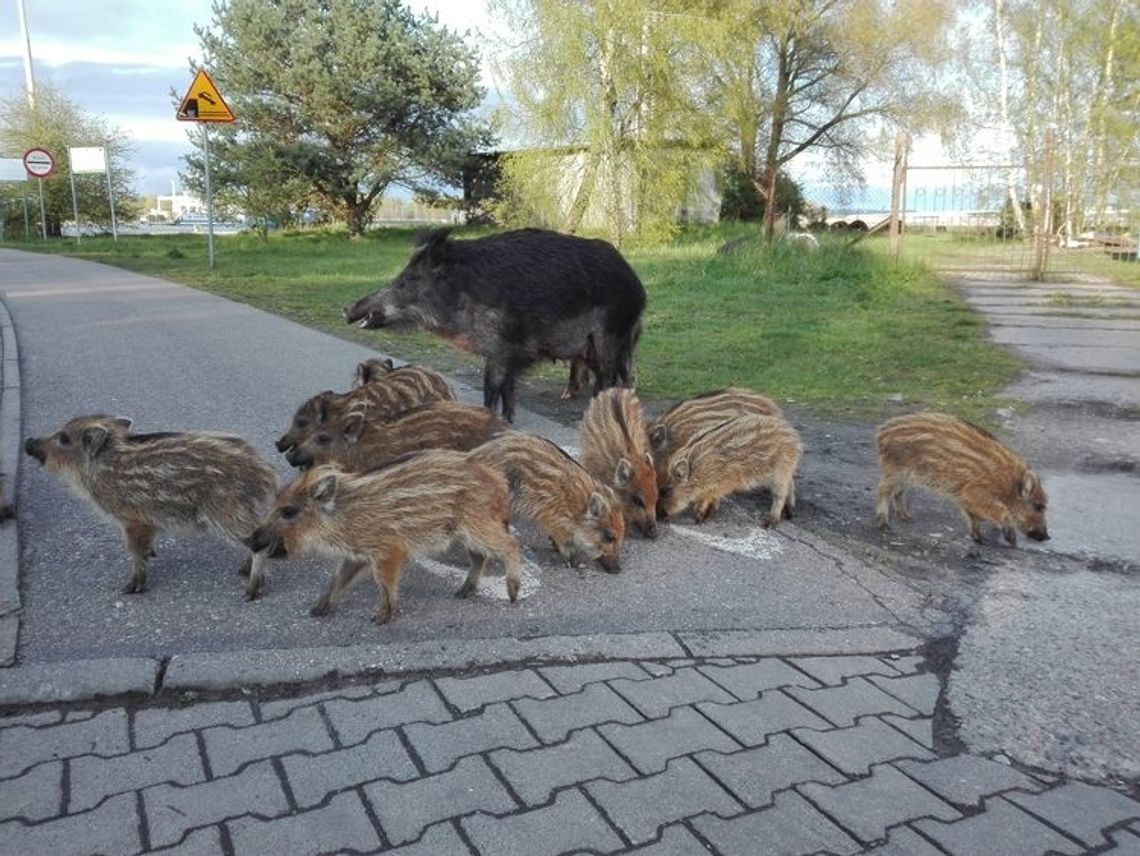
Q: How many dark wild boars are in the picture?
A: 1